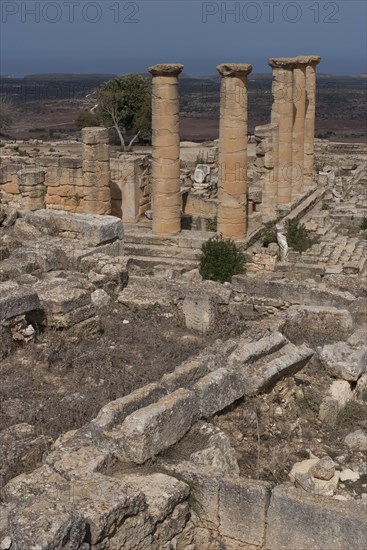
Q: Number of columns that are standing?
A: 5